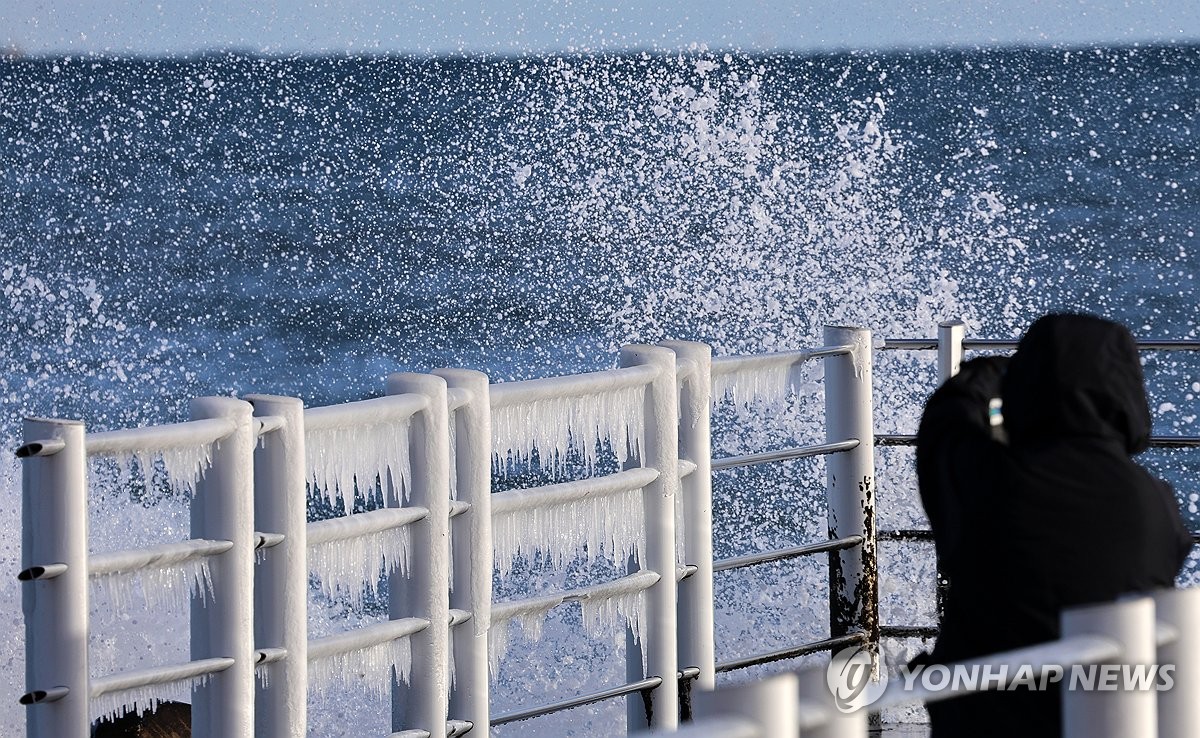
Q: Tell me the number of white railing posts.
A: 13